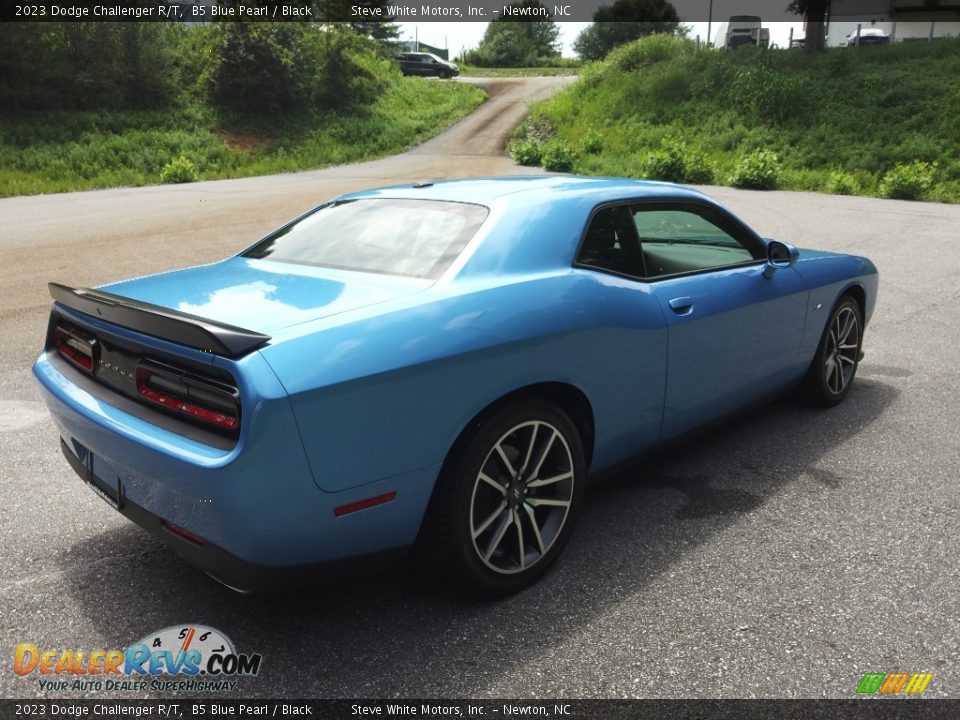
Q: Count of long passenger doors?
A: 1